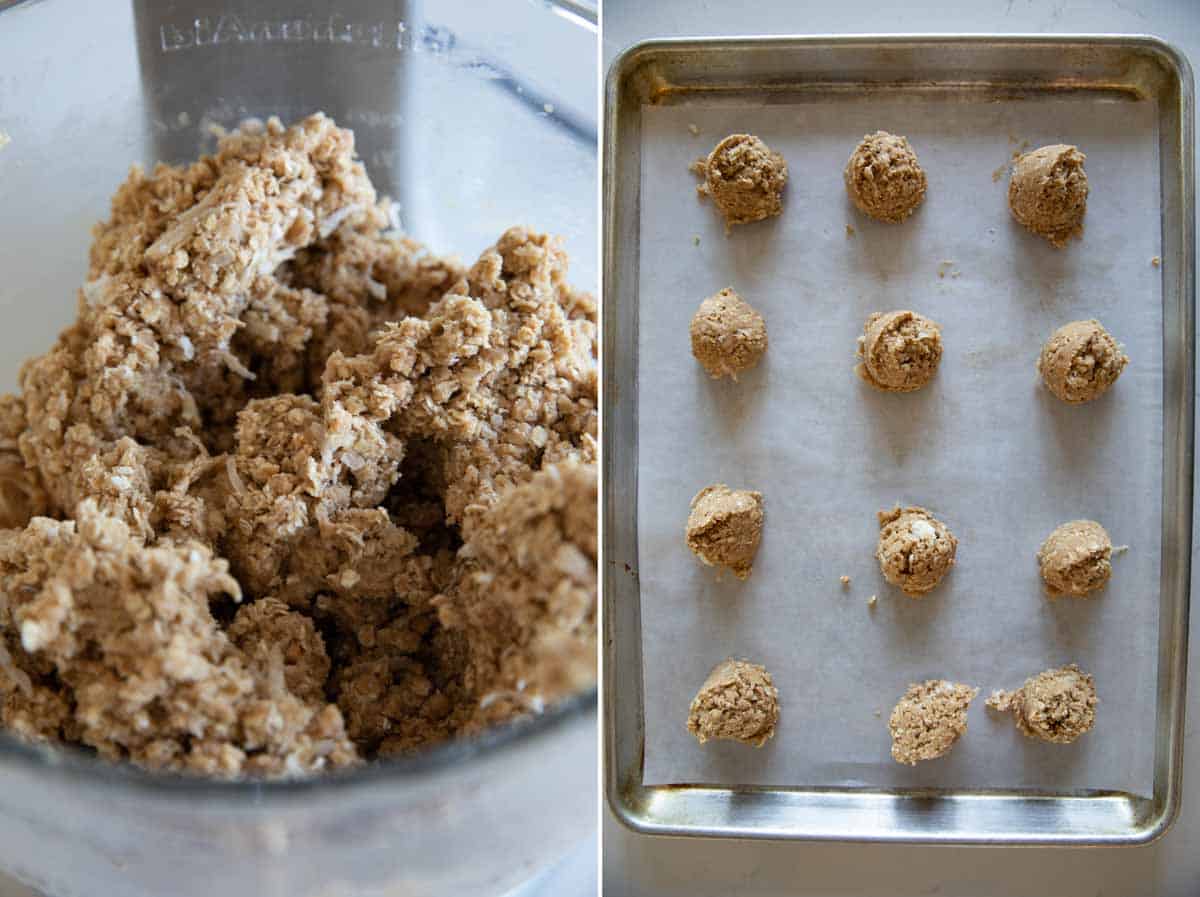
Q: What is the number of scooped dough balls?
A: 12